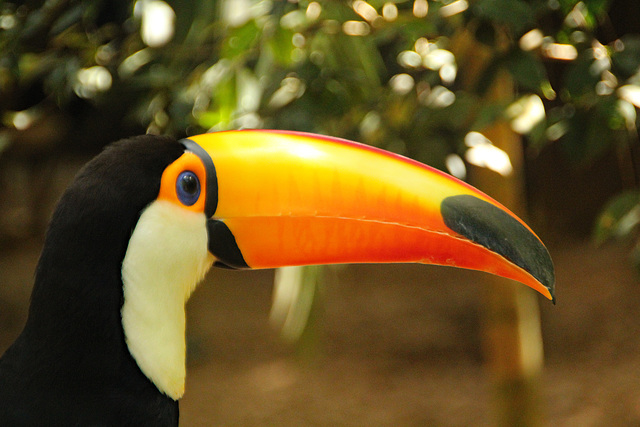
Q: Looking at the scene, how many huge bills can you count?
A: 1